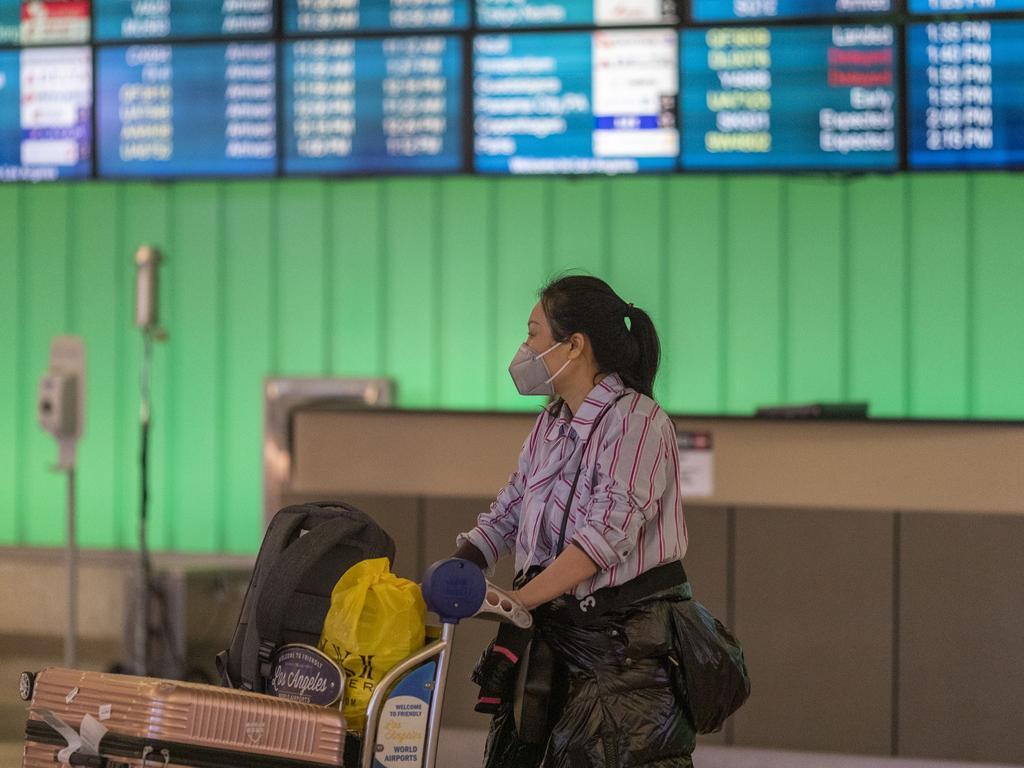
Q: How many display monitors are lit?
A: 12